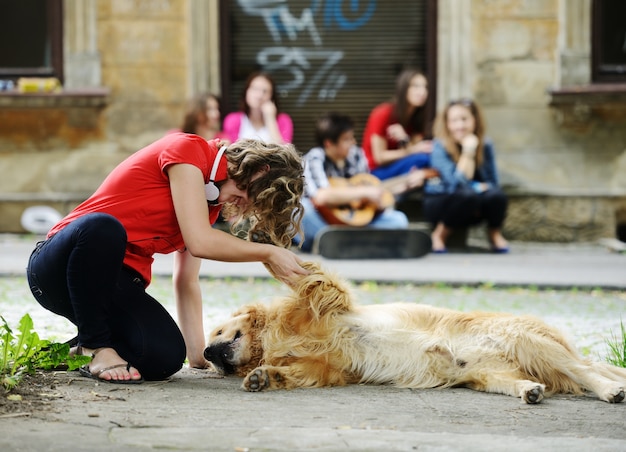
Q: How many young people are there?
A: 6